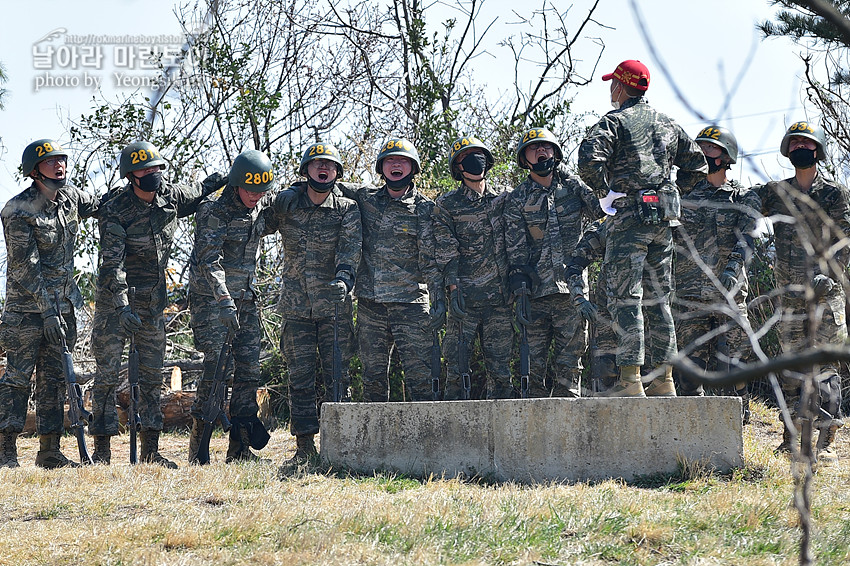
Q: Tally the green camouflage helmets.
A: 9